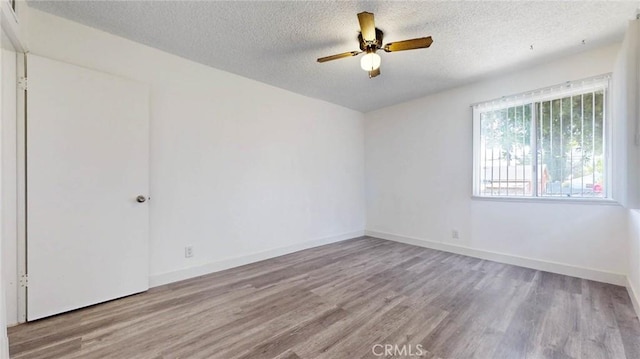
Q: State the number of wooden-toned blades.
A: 4